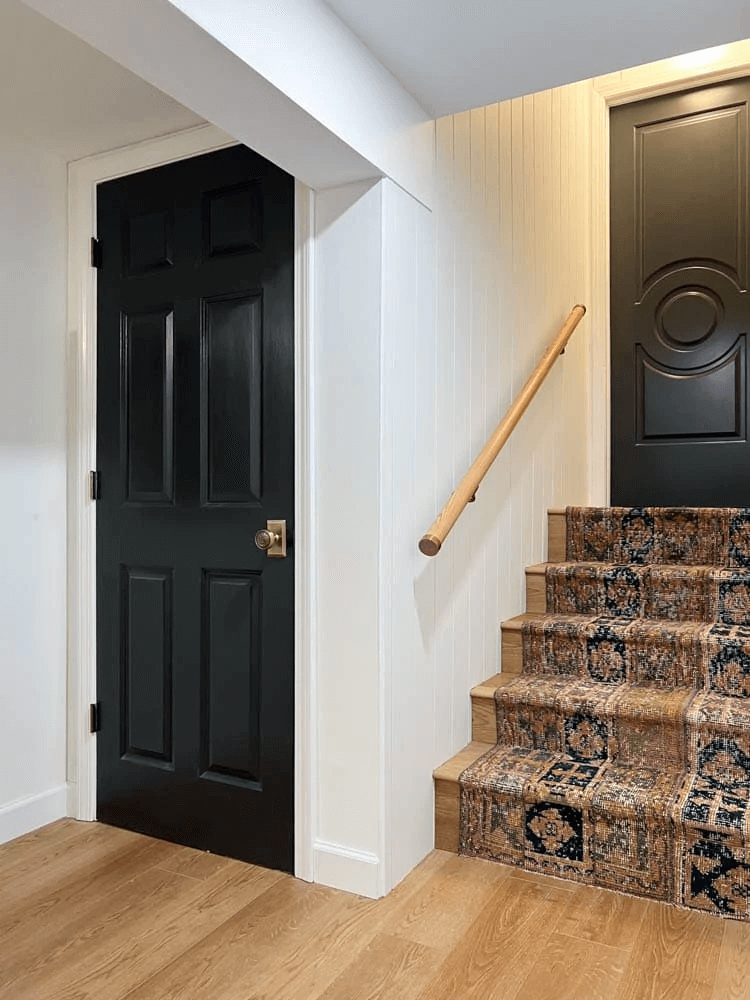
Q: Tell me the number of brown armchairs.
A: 0